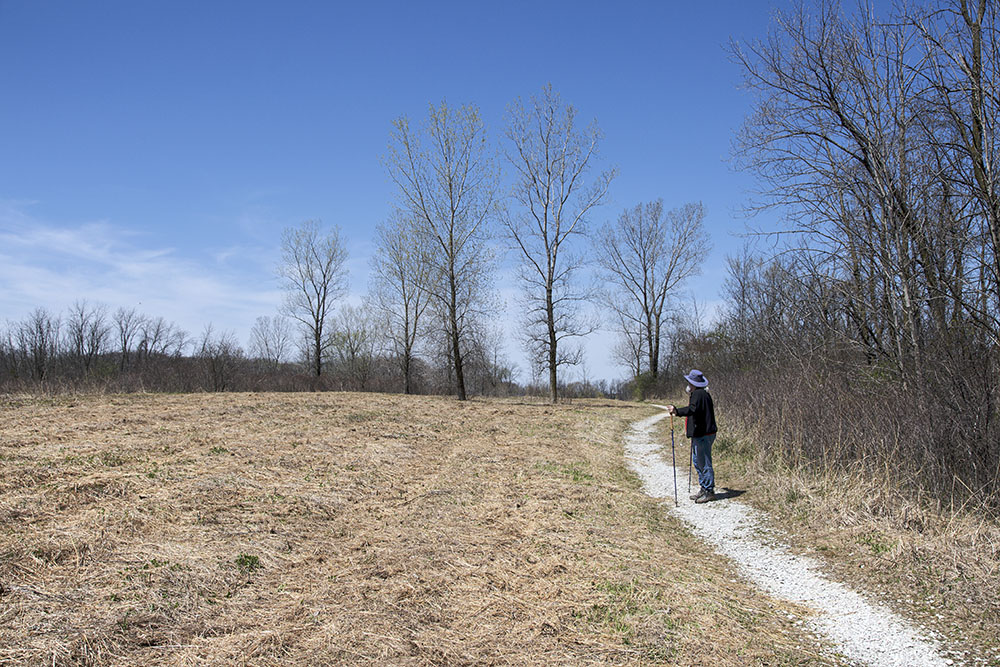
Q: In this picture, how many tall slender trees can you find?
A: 5